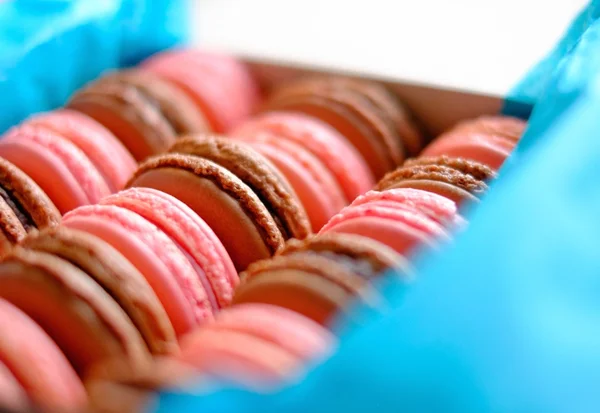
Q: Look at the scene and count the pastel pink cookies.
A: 8